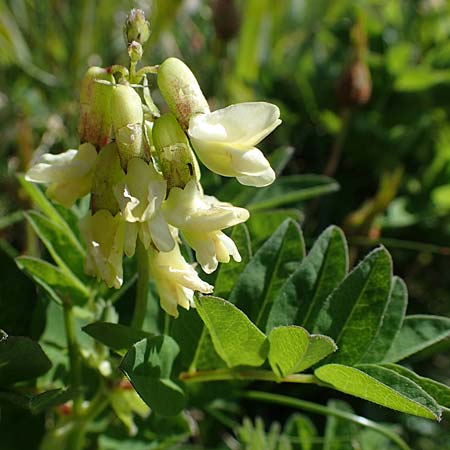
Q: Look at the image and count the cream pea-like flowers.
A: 6